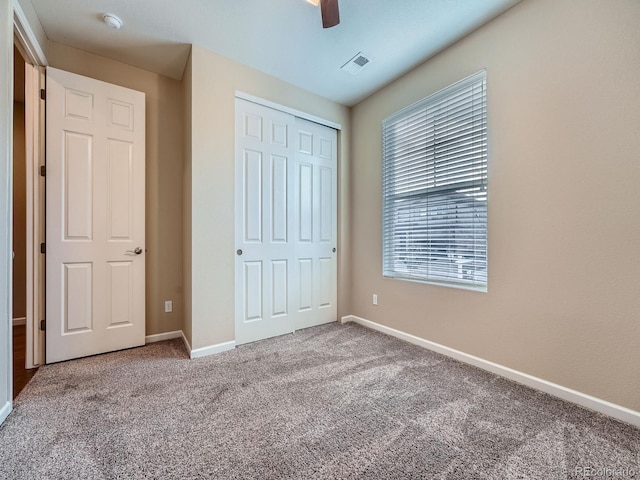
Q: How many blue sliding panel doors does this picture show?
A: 2